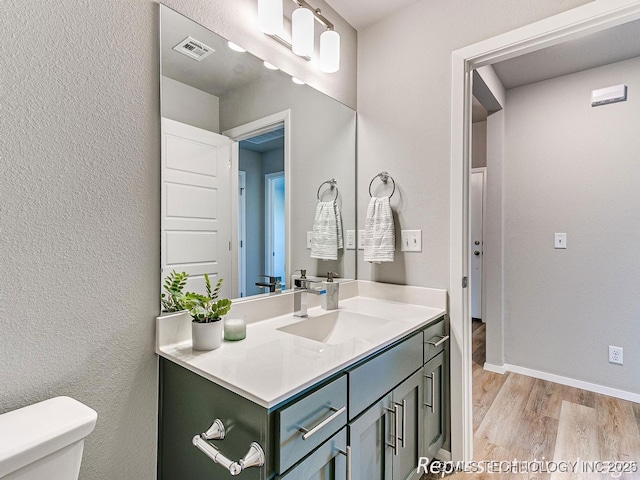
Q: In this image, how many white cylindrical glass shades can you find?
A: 3